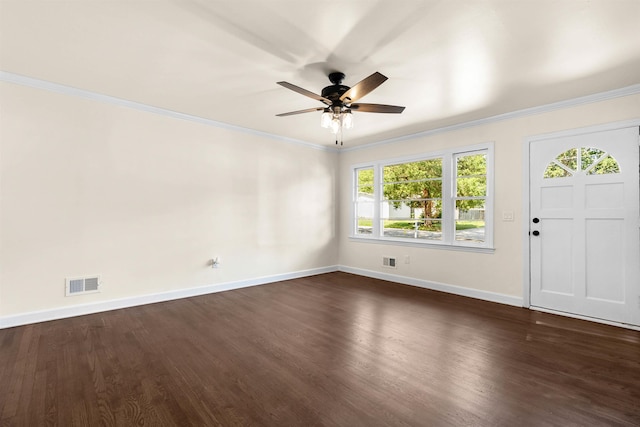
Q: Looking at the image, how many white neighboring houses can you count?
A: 1